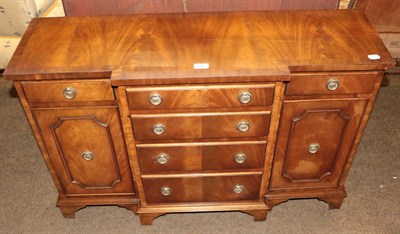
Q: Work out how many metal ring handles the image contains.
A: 12